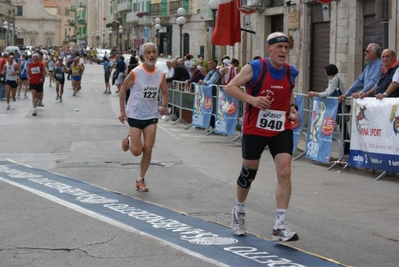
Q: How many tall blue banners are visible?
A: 4